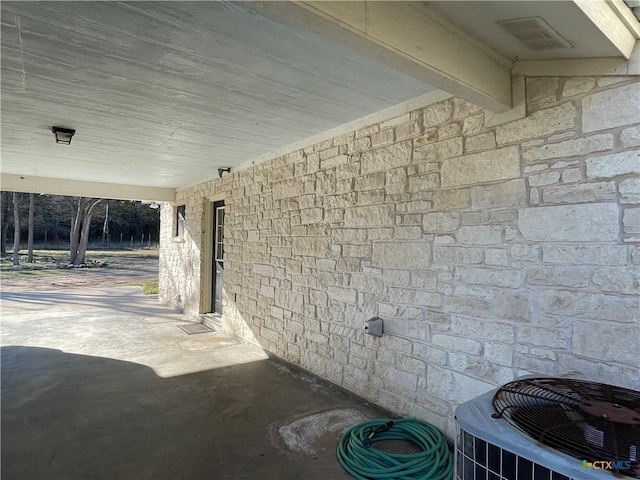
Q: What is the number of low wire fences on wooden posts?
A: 1